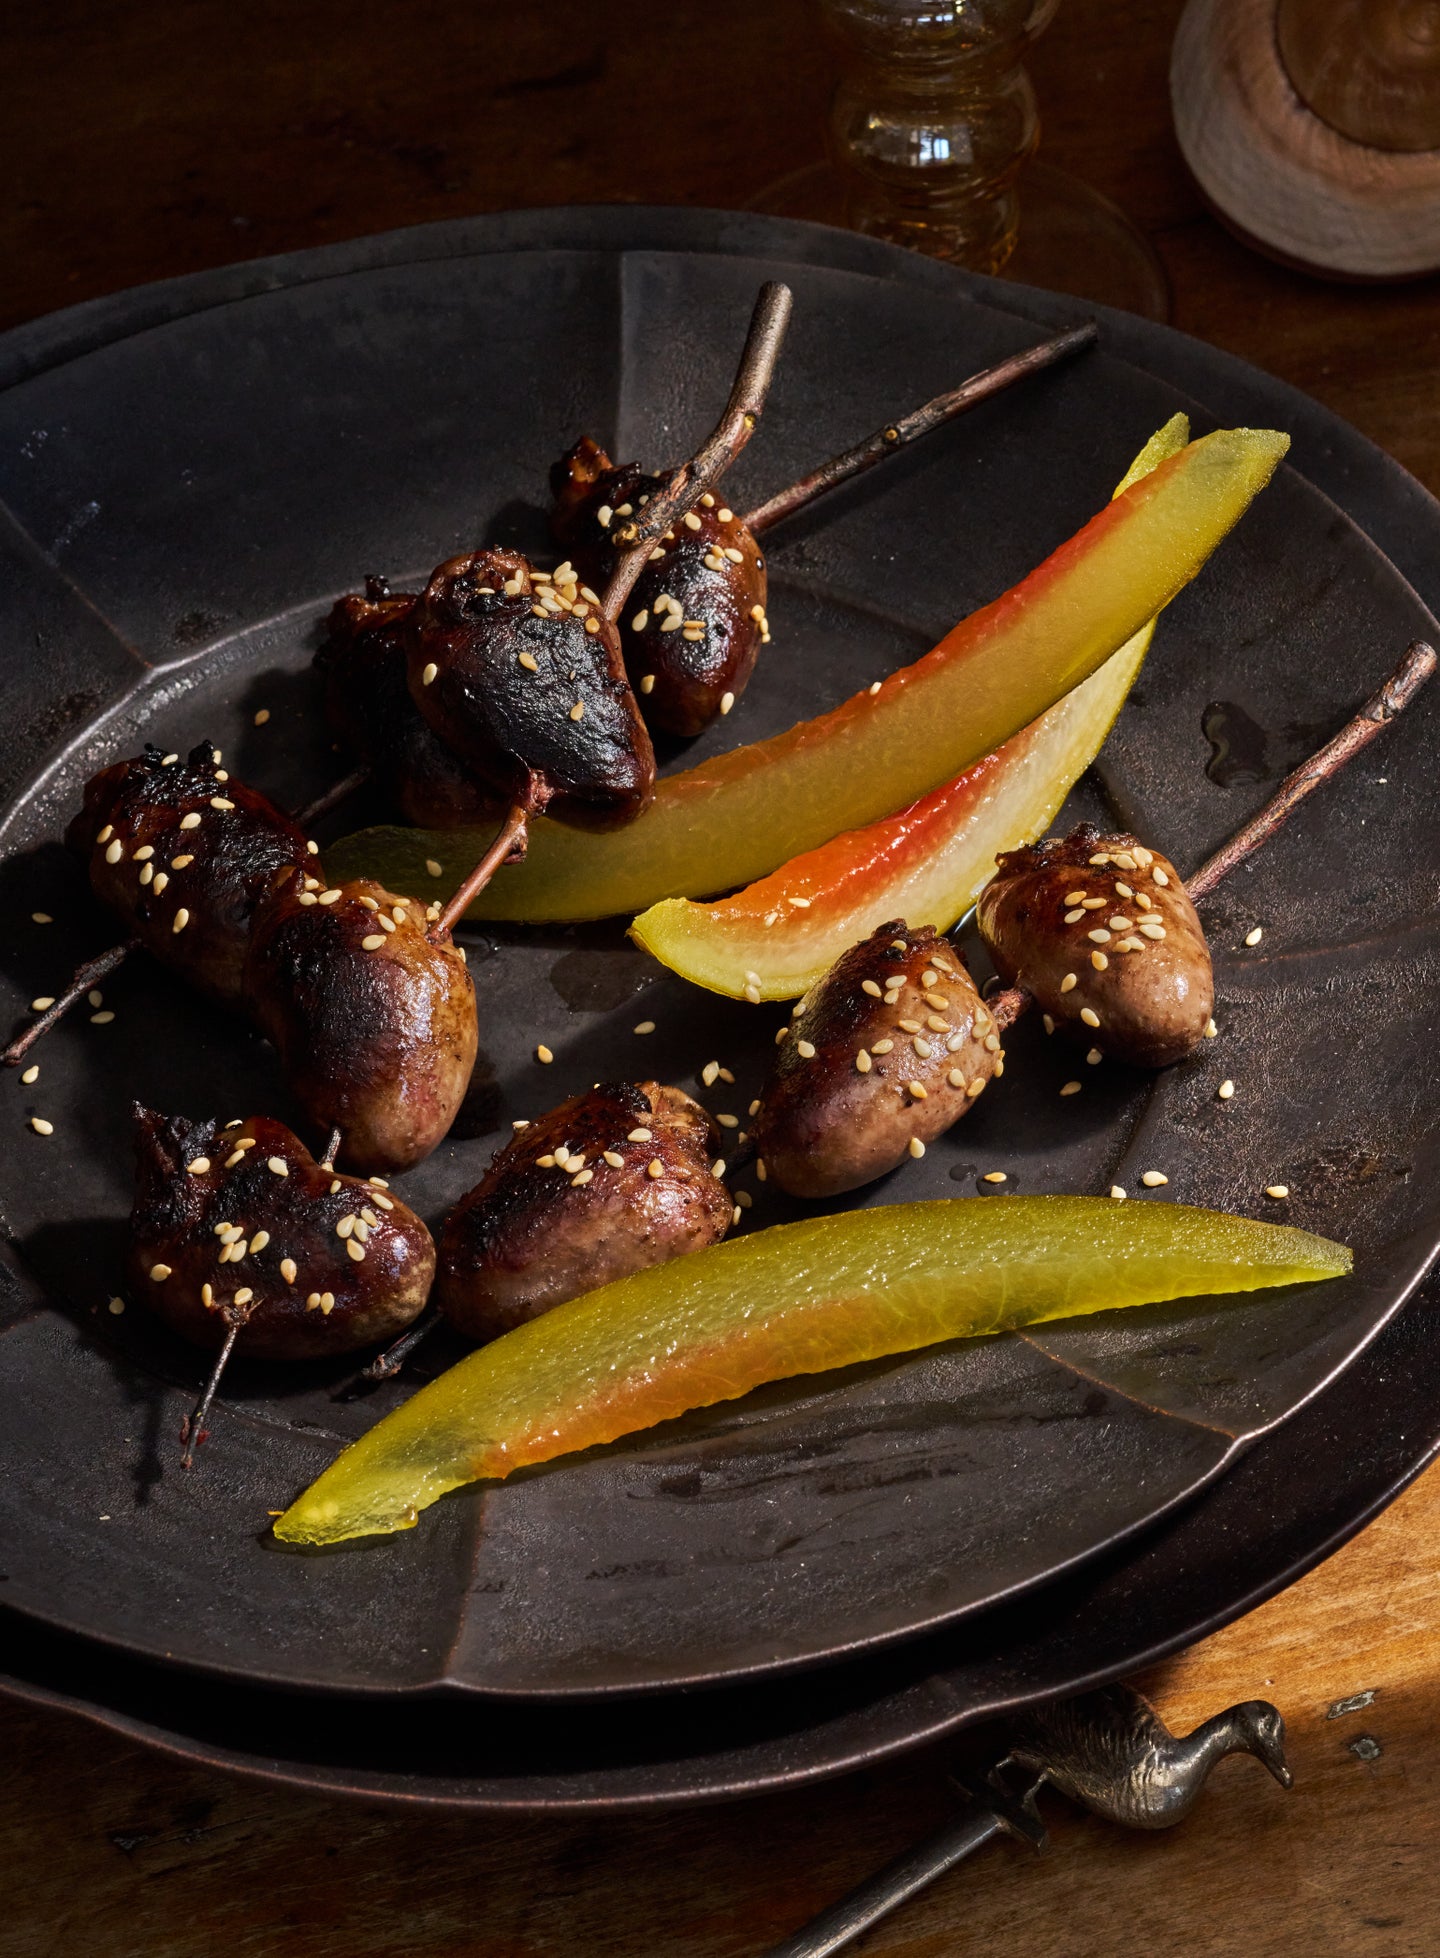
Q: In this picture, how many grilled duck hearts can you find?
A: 9